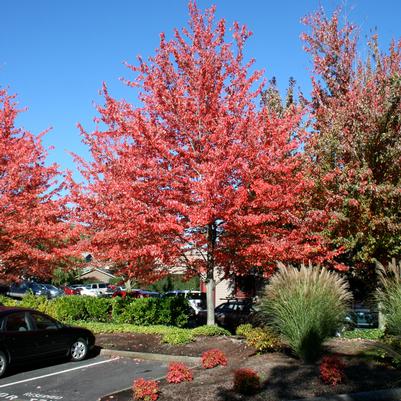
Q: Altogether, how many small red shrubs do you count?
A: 5